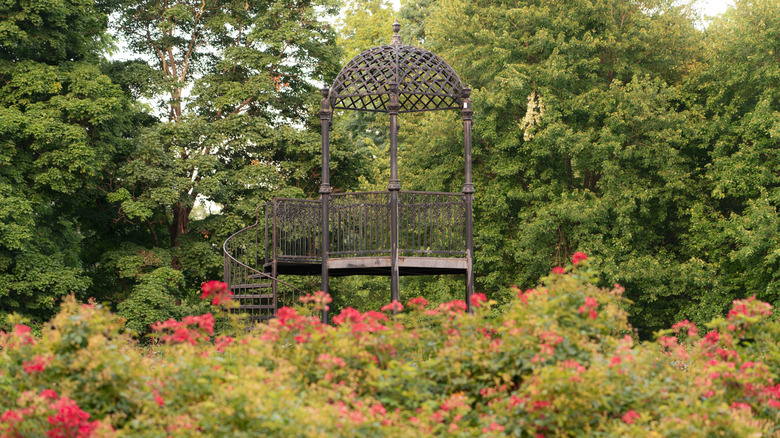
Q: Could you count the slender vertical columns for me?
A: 3